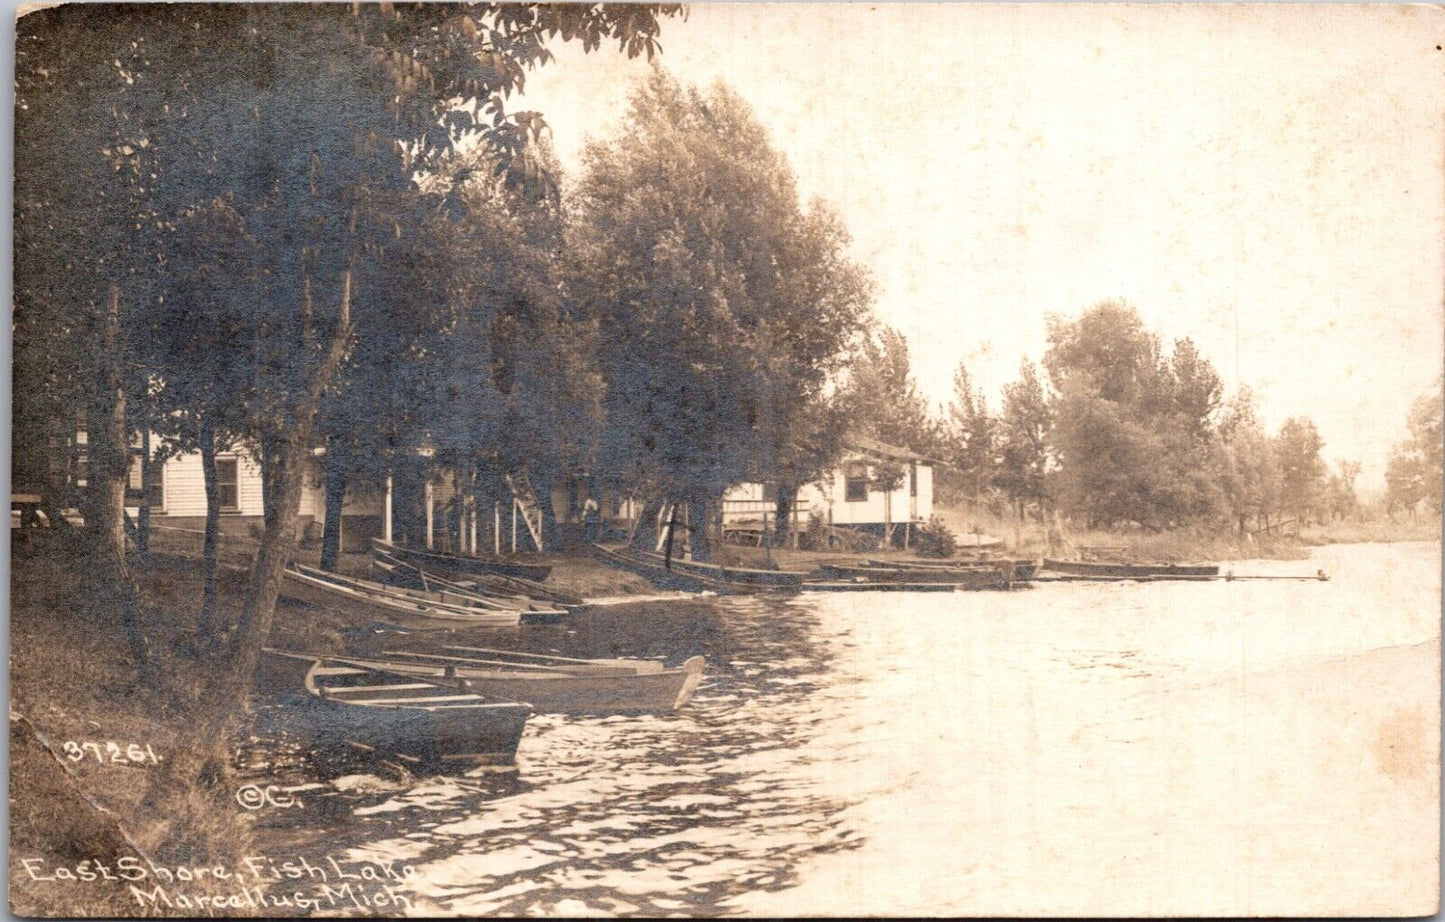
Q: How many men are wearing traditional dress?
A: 0